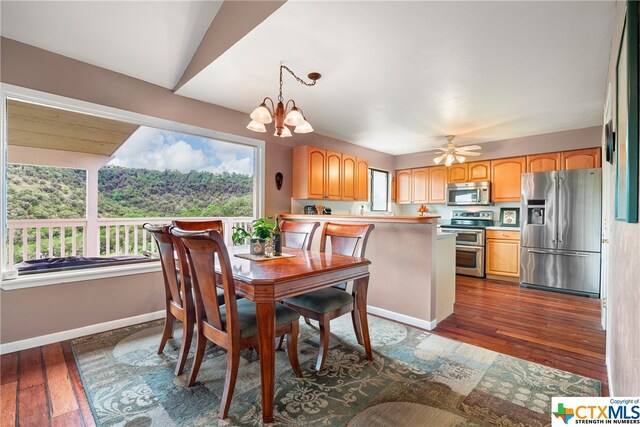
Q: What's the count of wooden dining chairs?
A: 5